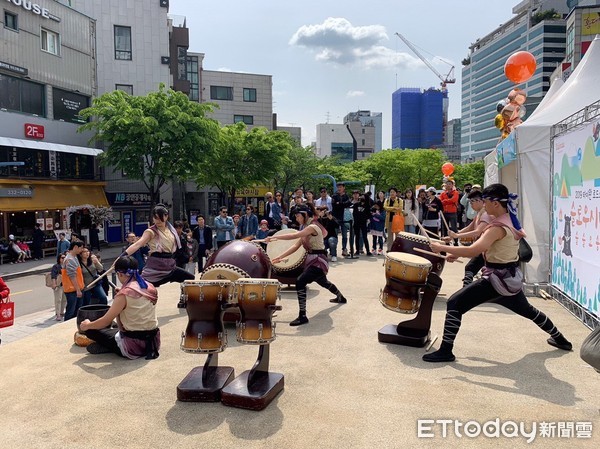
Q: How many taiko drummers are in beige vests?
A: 5